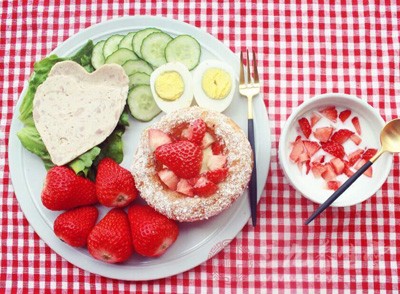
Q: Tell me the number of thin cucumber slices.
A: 10